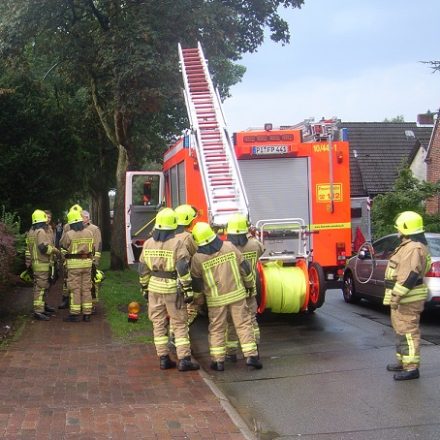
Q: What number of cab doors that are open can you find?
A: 1